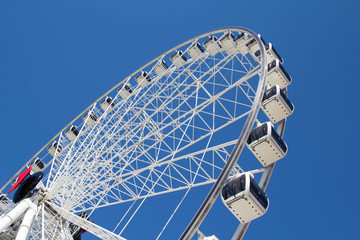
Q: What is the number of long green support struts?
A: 0